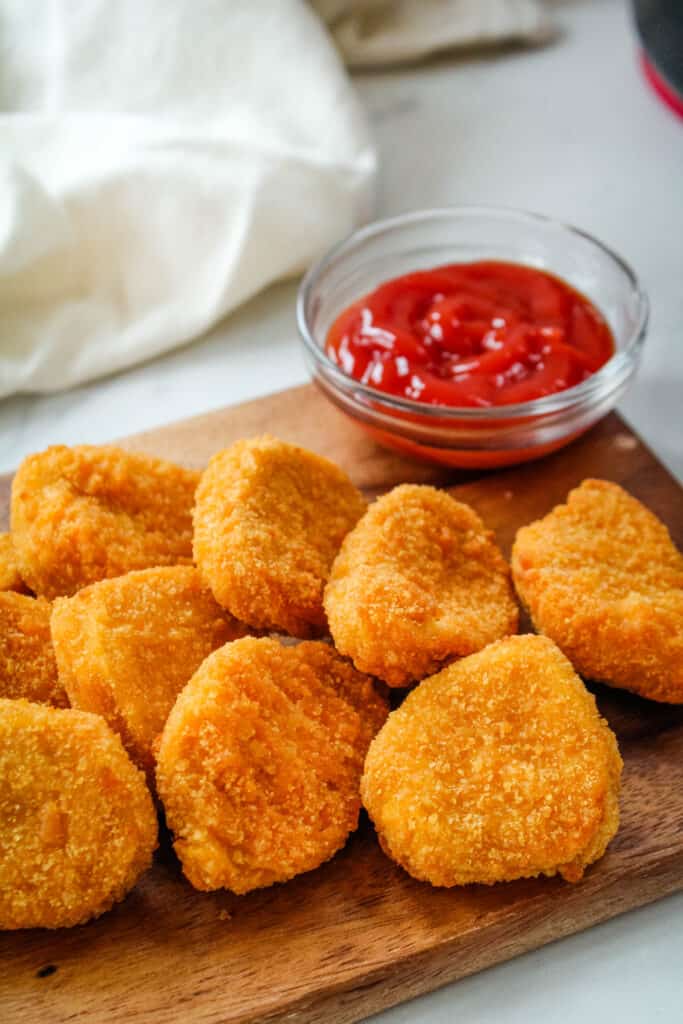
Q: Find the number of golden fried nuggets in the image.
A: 10